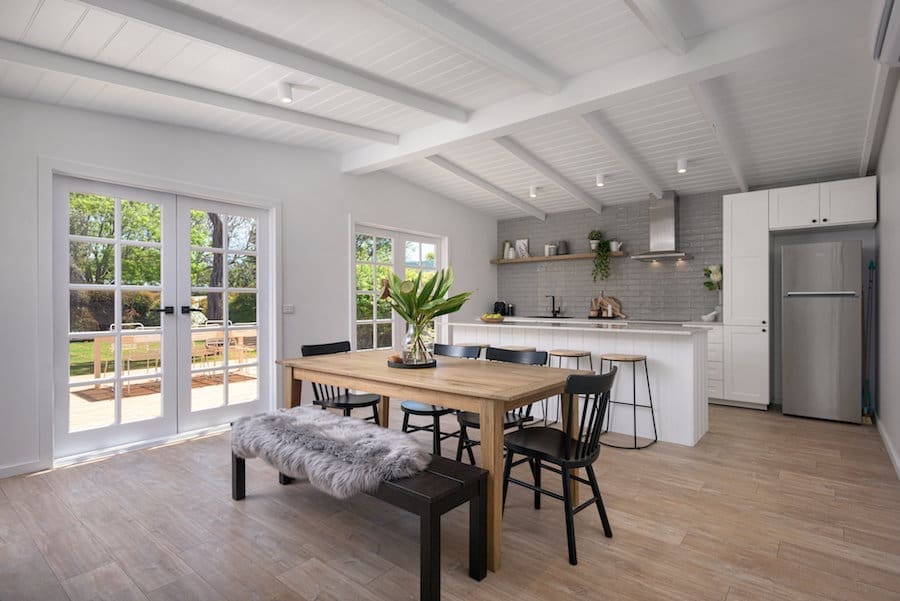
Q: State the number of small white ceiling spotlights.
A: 4